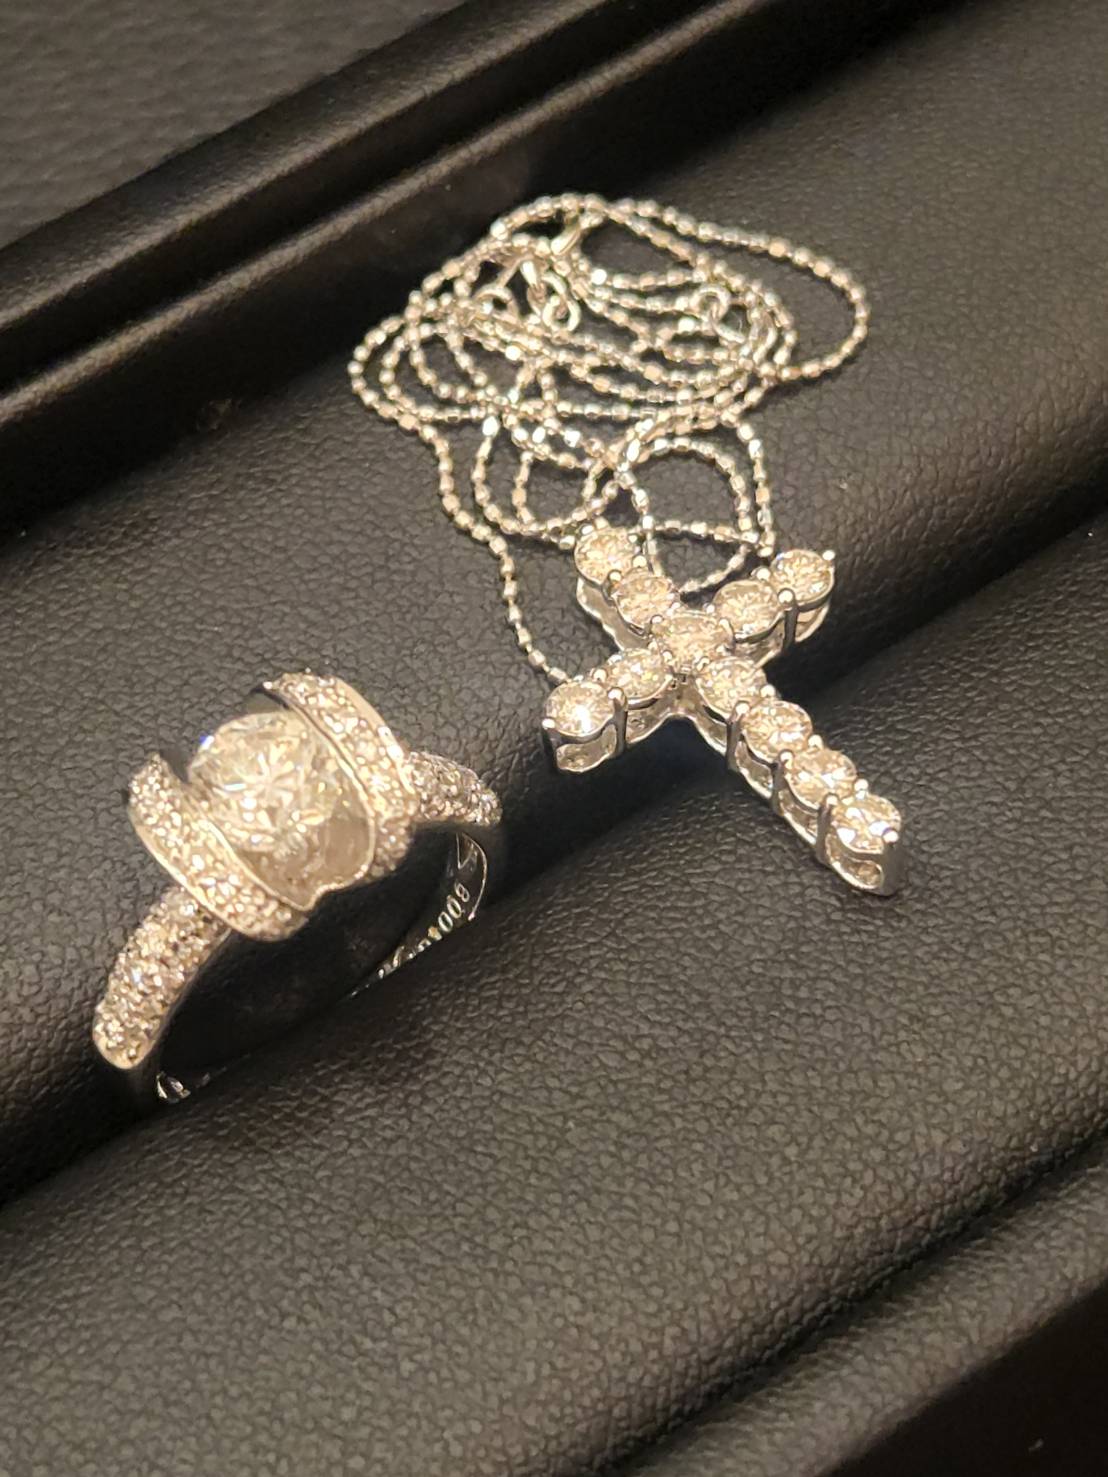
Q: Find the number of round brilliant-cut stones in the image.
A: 12